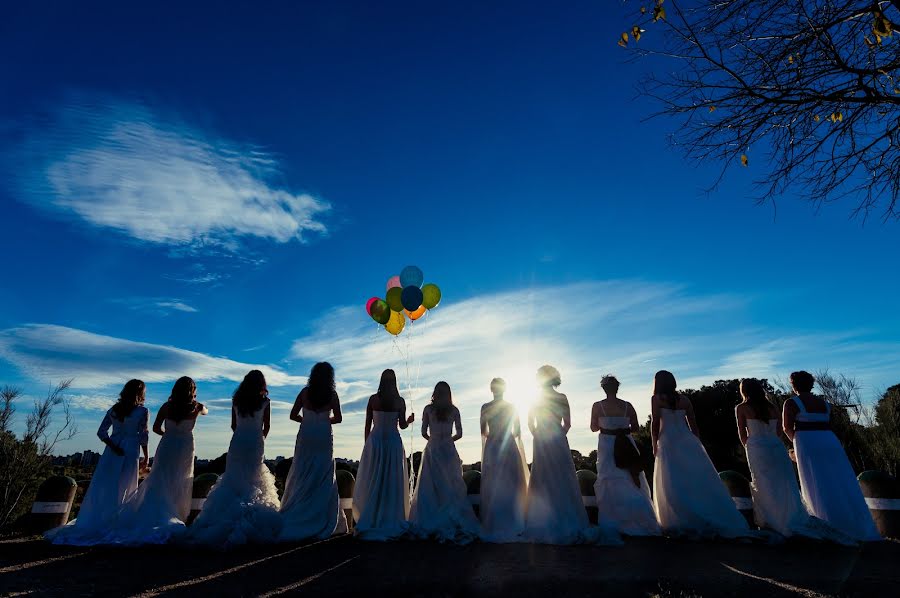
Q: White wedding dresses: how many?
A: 12